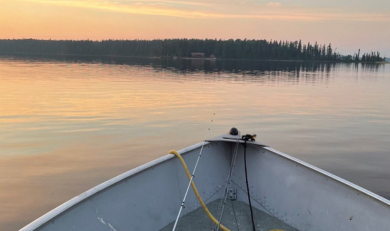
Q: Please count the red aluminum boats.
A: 0